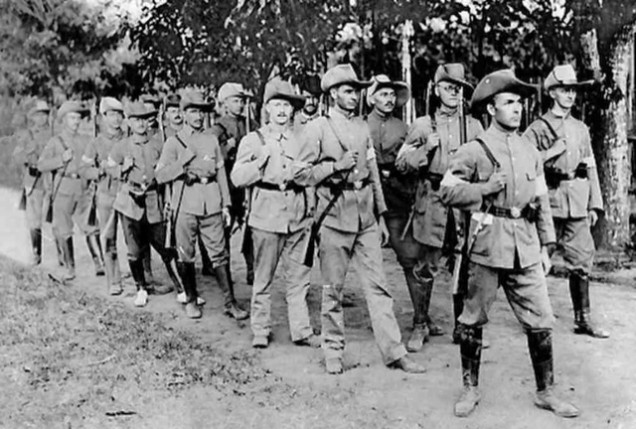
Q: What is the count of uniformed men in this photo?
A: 15